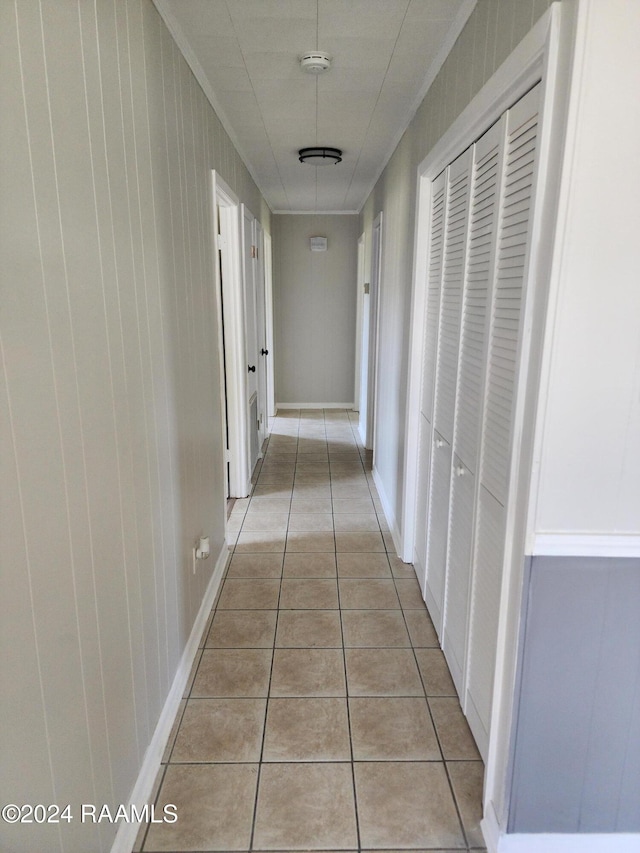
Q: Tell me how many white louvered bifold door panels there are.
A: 4